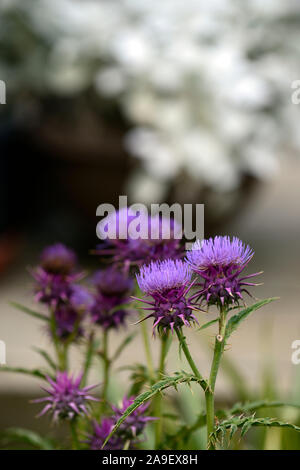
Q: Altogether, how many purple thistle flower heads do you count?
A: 10